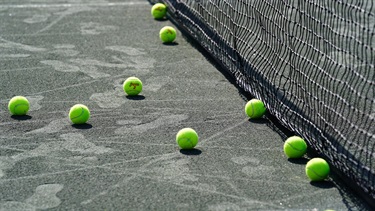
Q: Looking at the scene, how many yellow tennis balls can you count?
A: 9